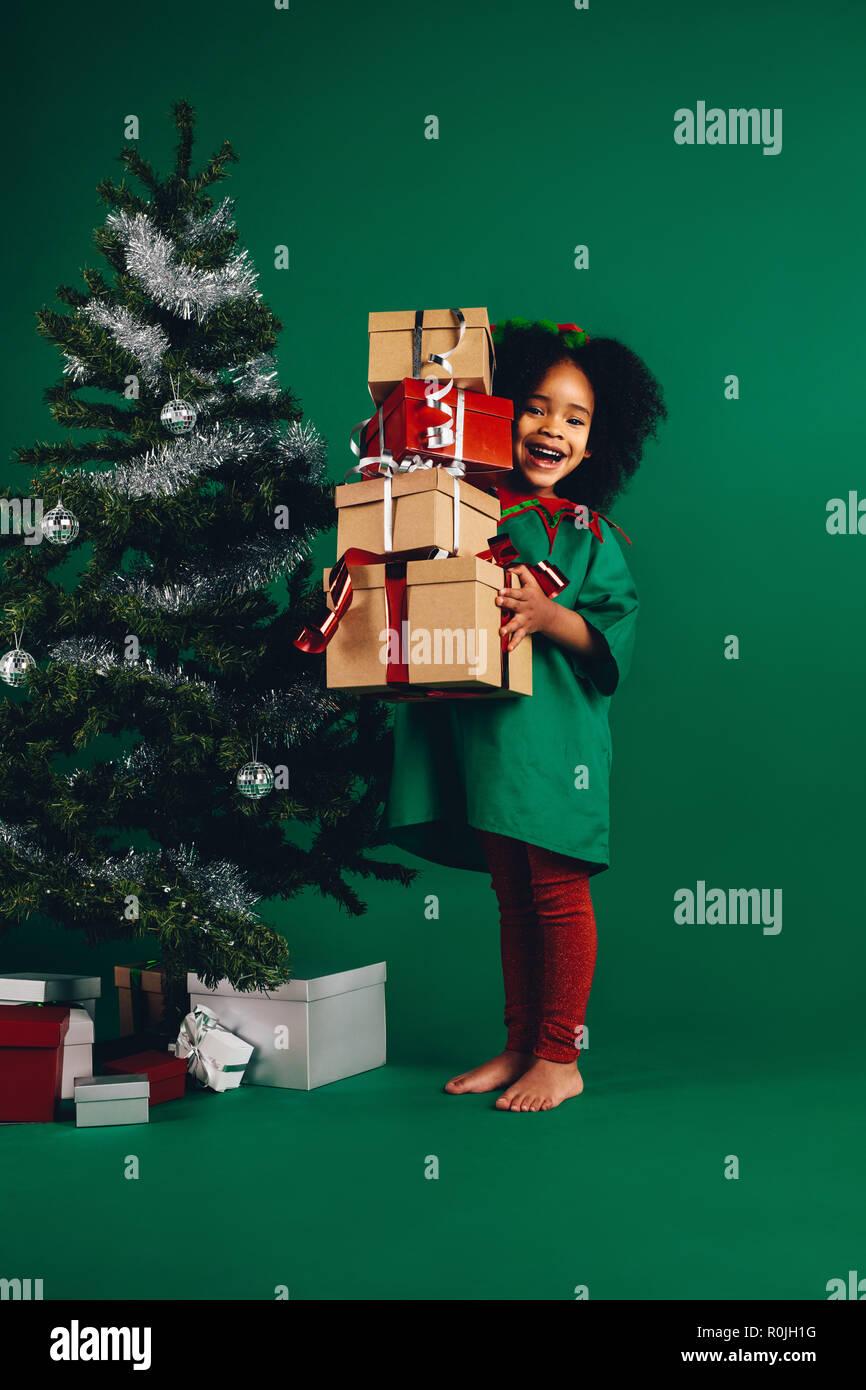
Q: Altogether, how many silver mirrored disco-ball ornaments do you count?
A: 4